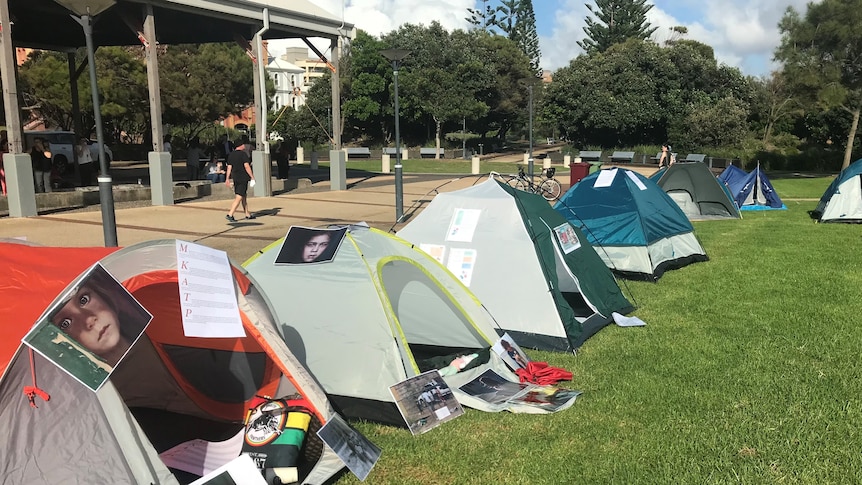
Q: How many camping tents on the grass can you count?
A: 7